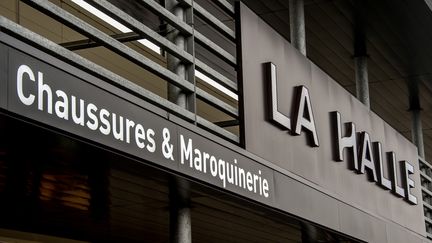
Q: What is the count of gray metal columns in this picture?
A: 4